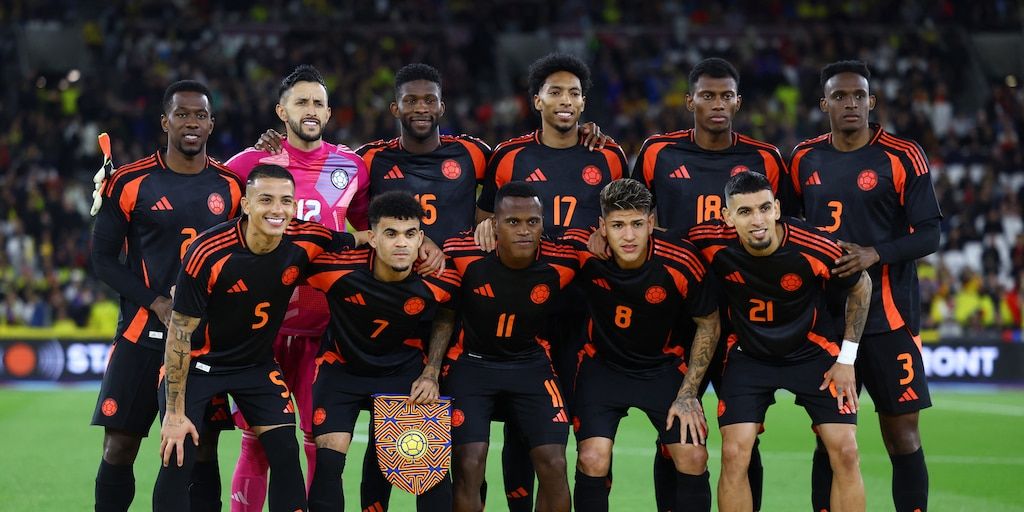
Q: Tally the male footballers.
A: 11